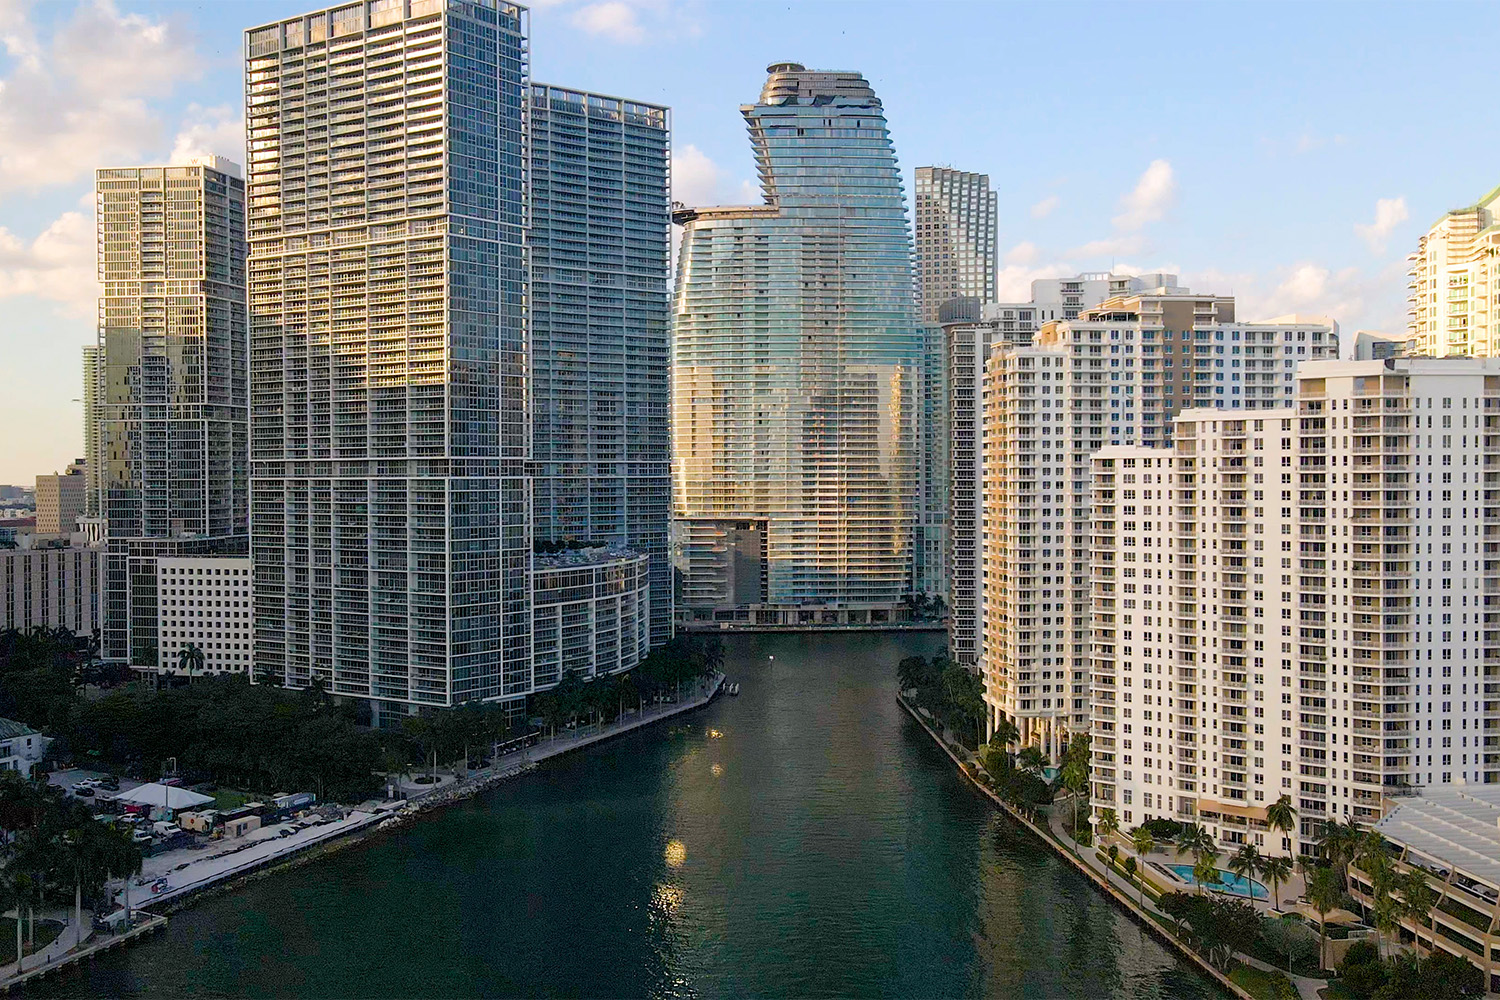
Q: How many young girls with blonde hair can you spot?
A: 0